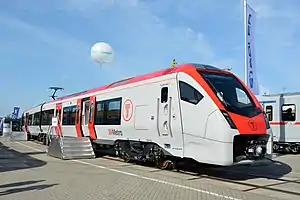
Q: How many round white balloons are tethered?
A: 1